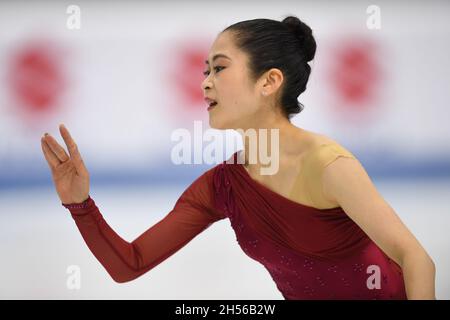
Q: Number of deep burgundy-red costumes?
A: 1